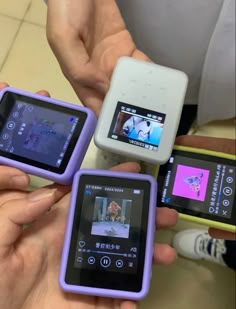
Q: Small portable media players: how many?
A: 4